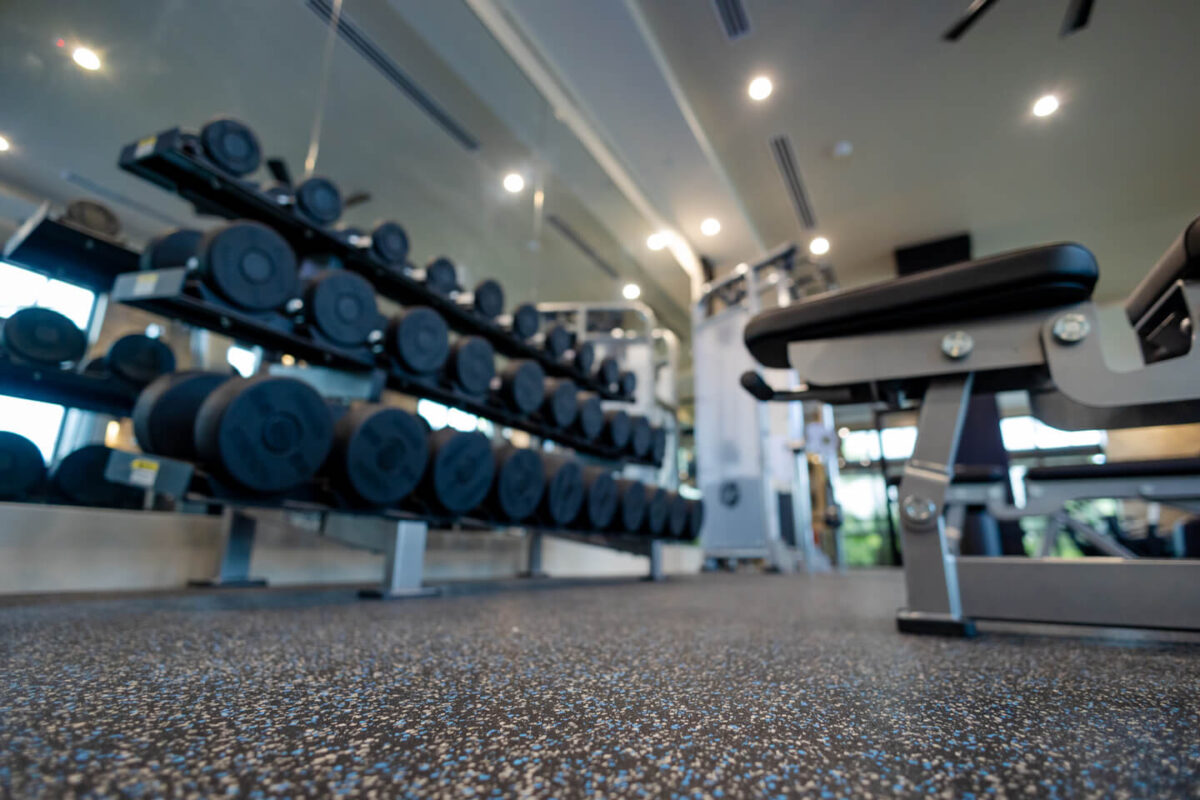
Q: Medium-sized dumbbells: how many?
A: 10